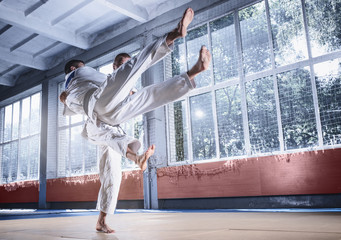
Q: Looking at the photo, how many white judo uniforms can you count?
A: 2